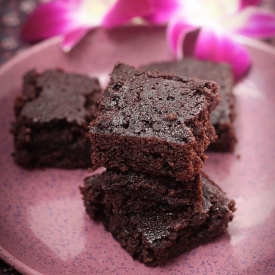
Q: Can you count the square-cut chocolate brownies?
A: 5